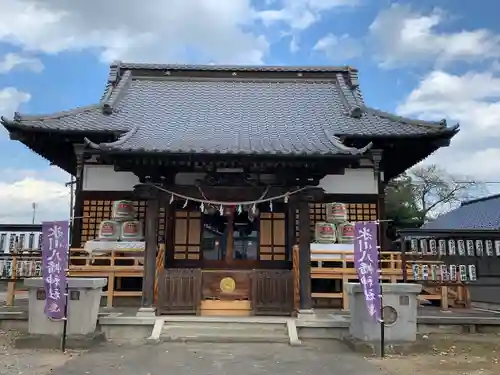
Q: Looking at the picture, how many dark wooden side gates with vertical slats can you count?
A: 2